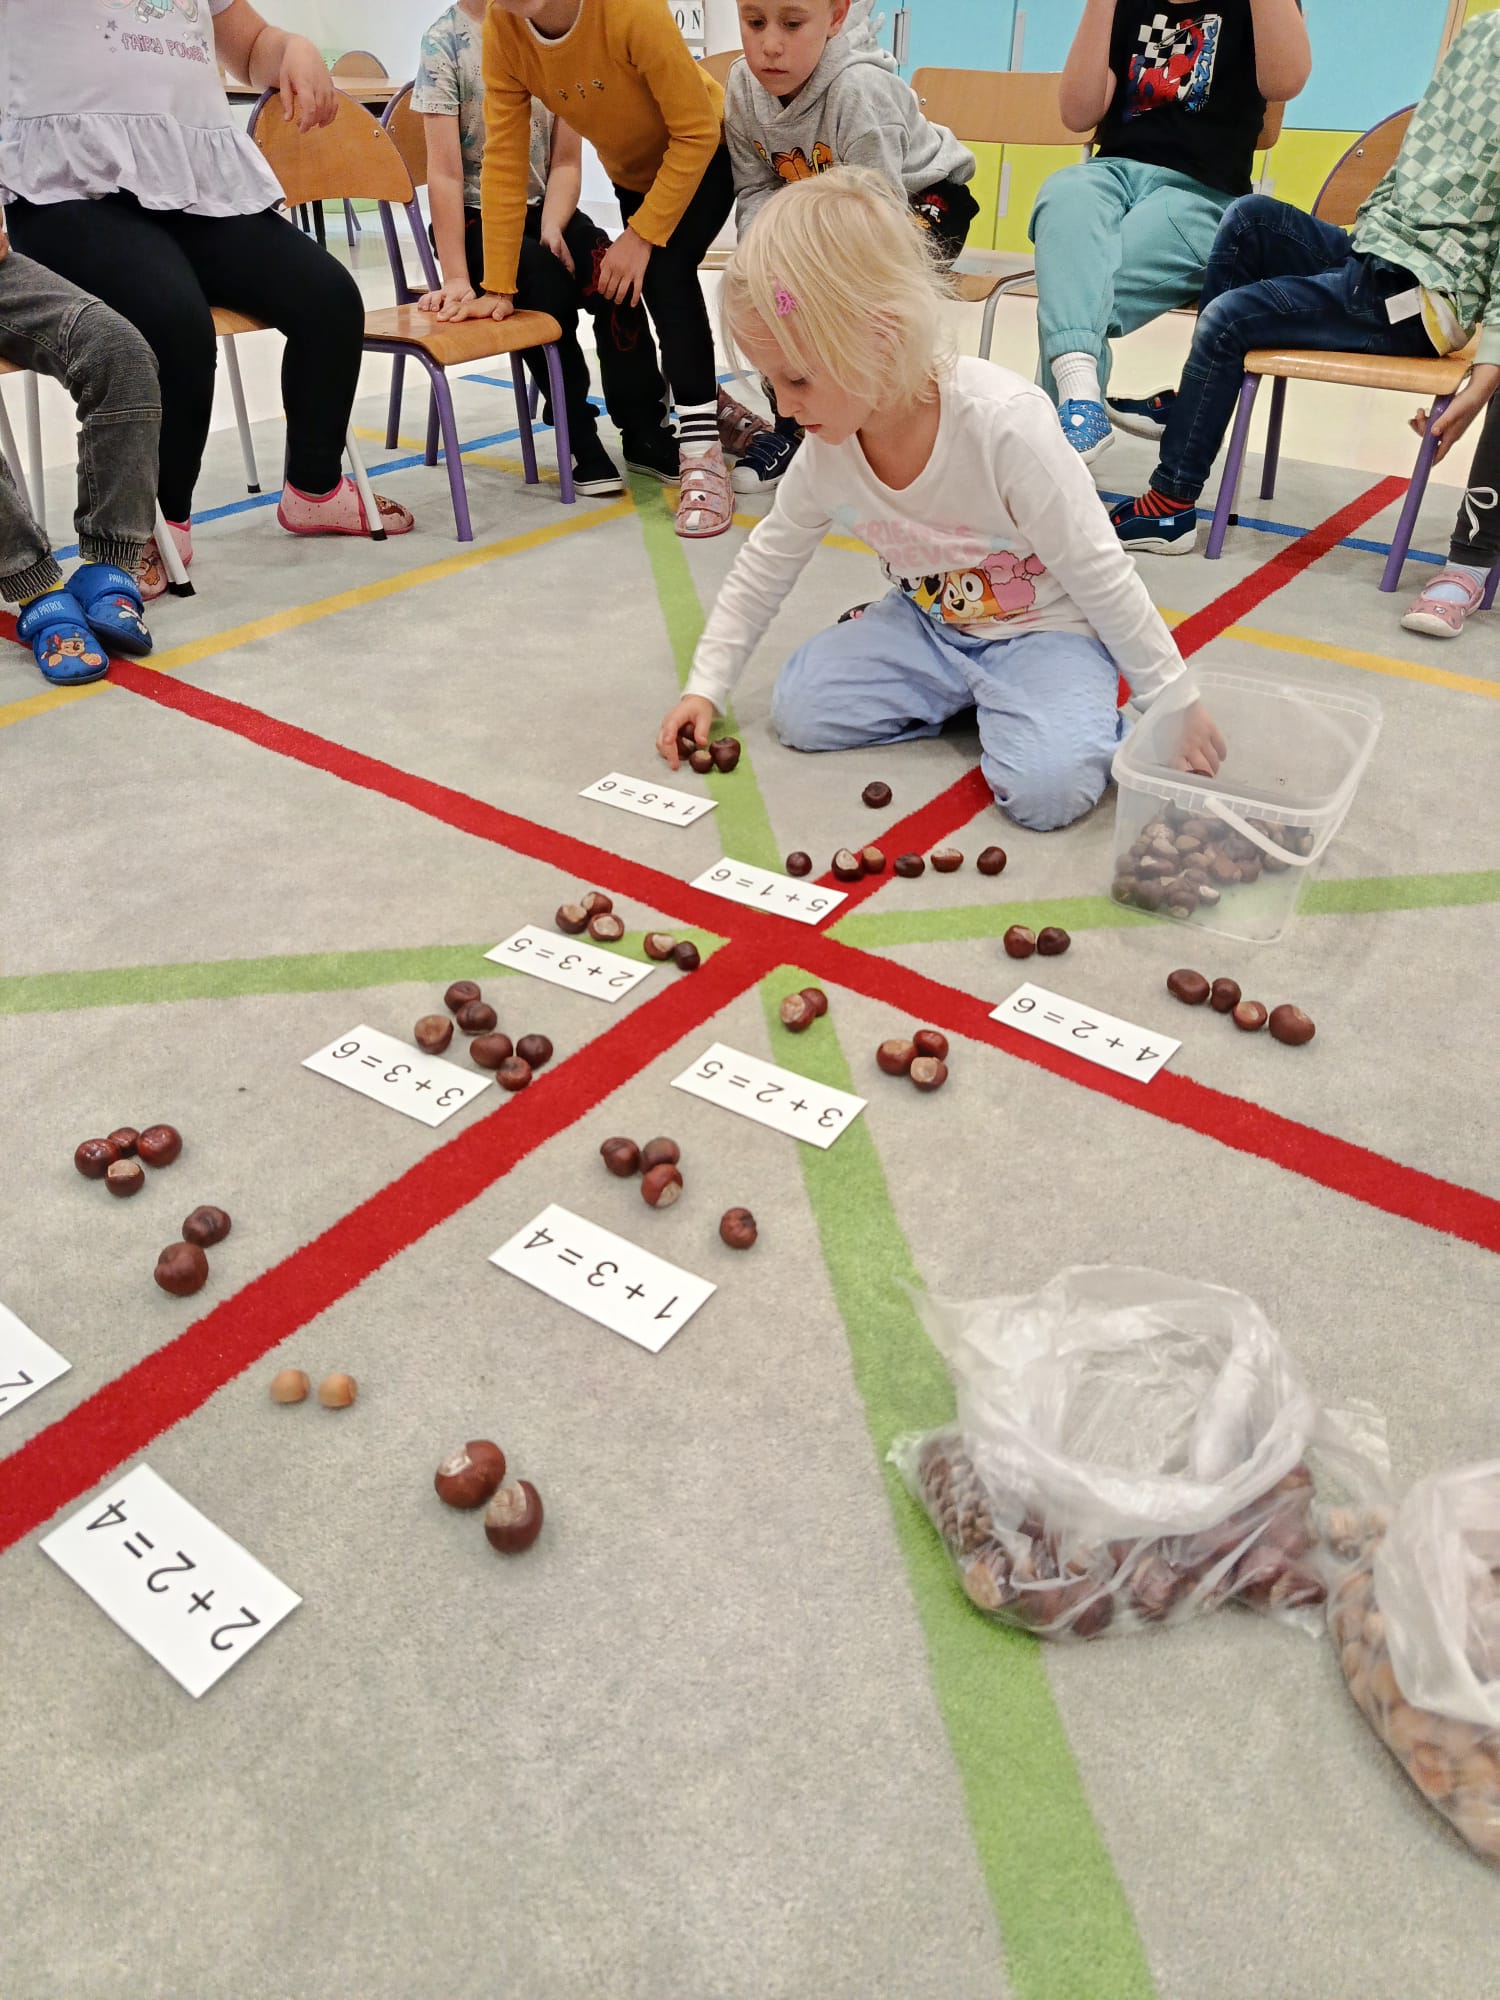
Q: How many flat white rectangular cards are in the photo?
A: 9